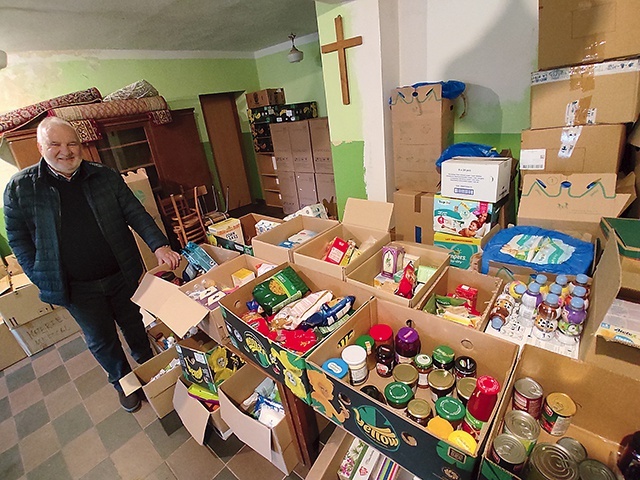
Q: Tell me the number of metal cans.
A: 7